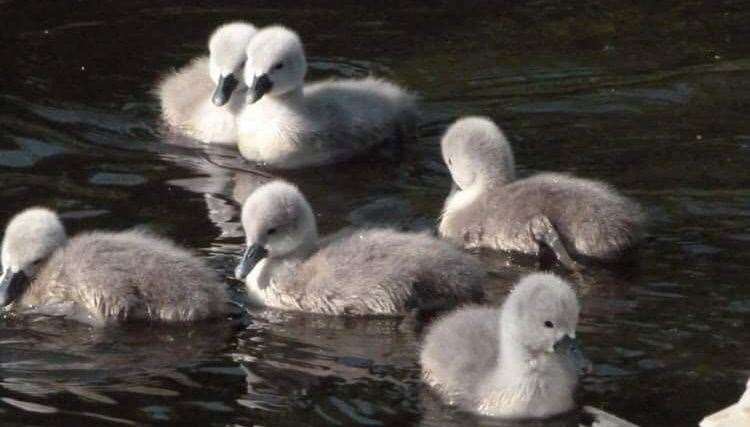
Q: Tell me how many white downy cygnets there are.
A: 6